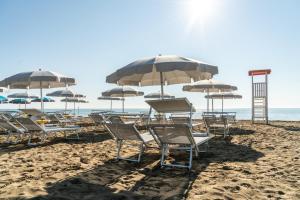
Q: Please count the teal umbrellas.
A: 3